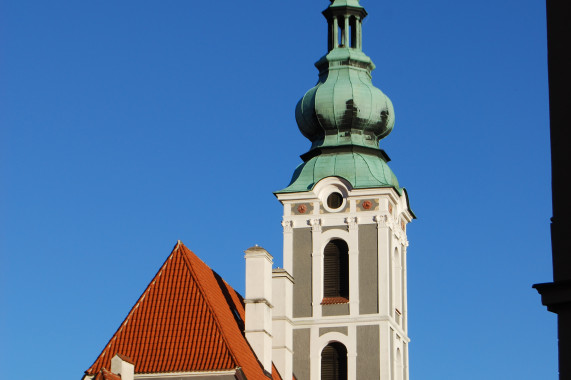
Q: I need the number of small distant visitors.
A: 0